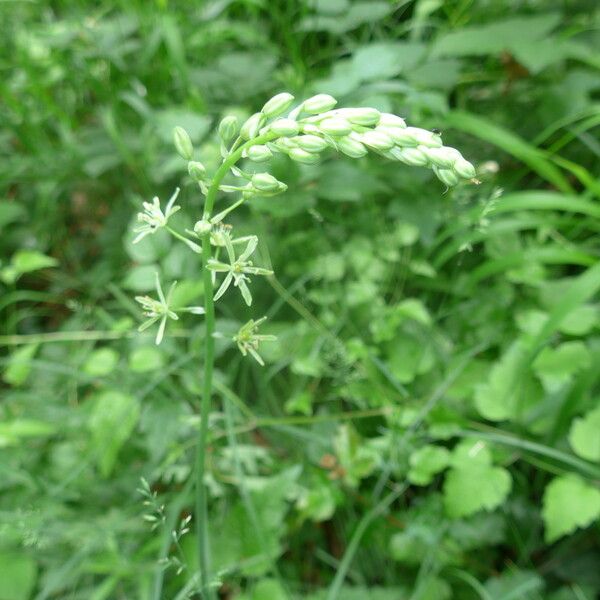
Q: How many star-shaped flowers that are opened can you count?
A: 4